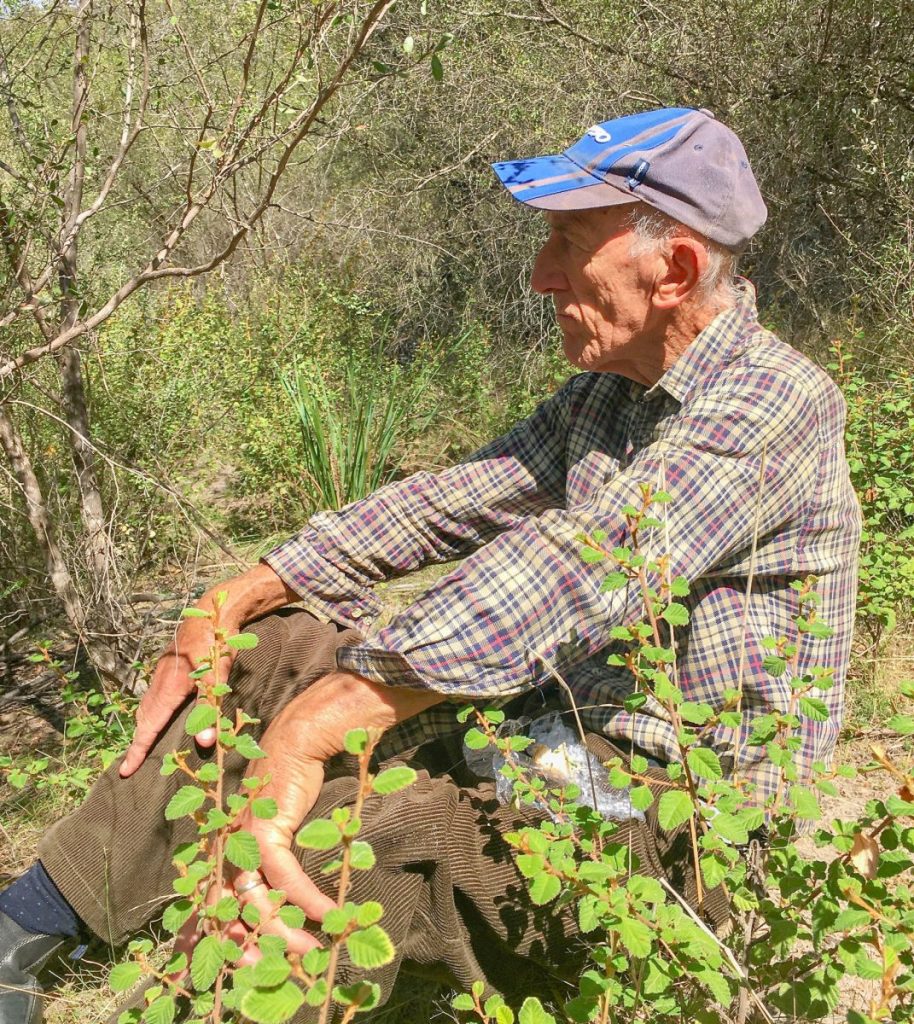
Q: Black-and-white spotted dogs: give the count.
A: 0